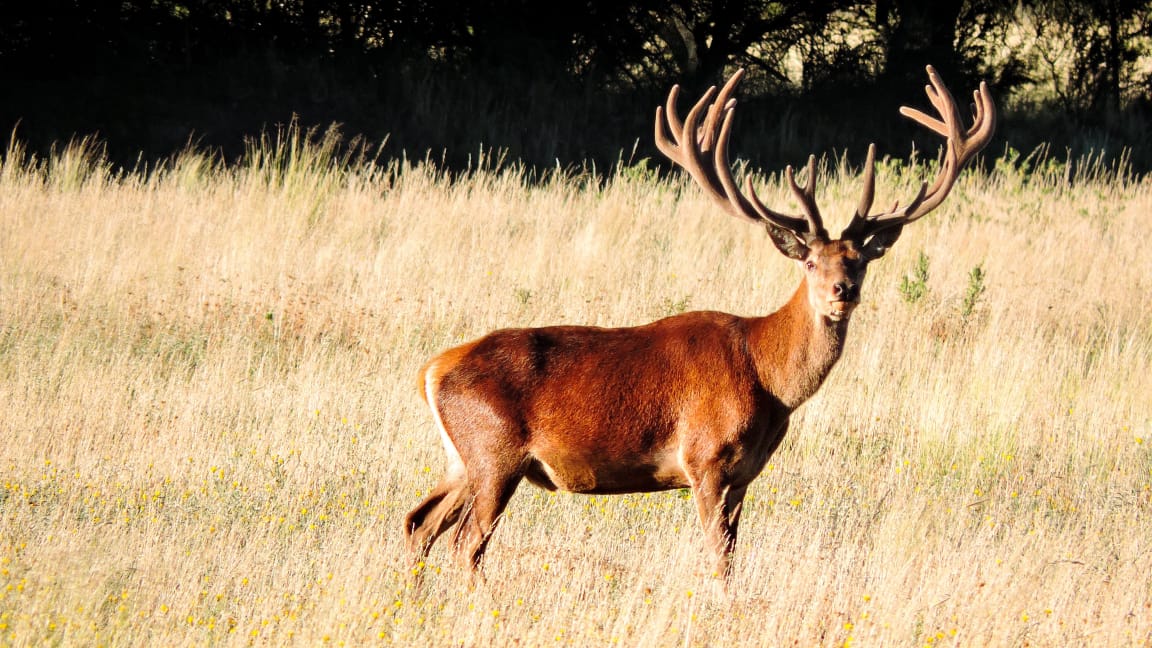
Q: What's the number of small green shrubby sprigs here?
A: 2